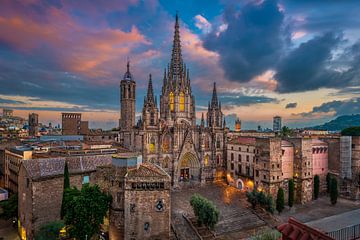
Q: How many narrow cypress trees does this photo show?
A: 6